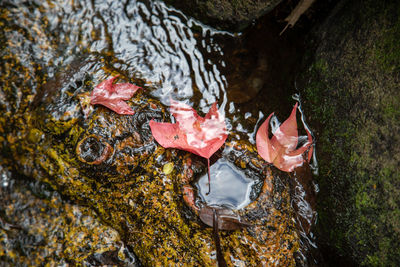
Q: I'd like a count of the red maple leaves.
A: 3